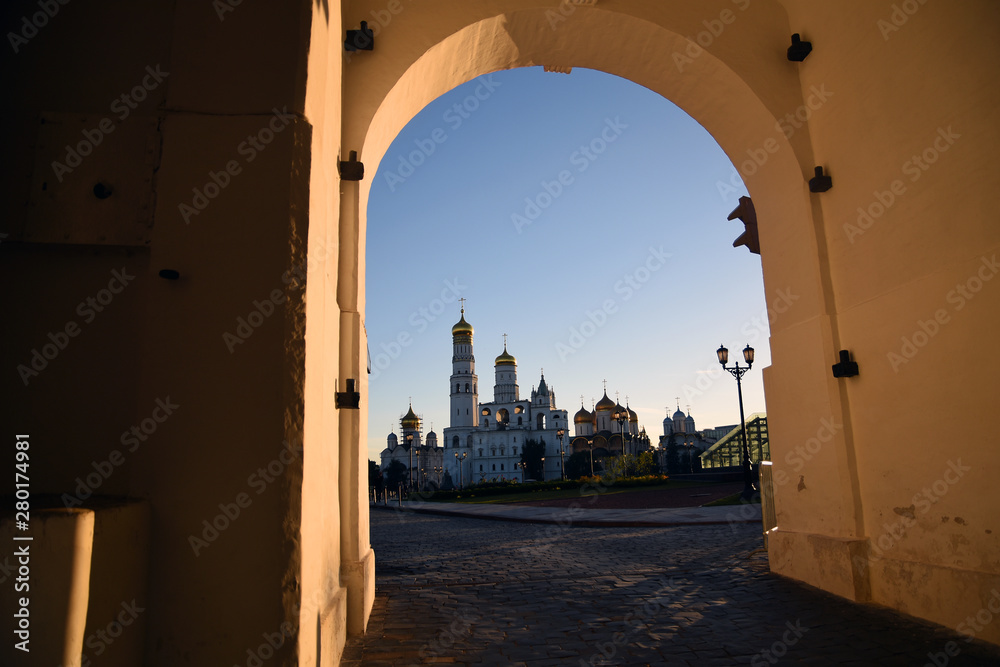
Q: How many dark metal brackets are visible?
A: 6